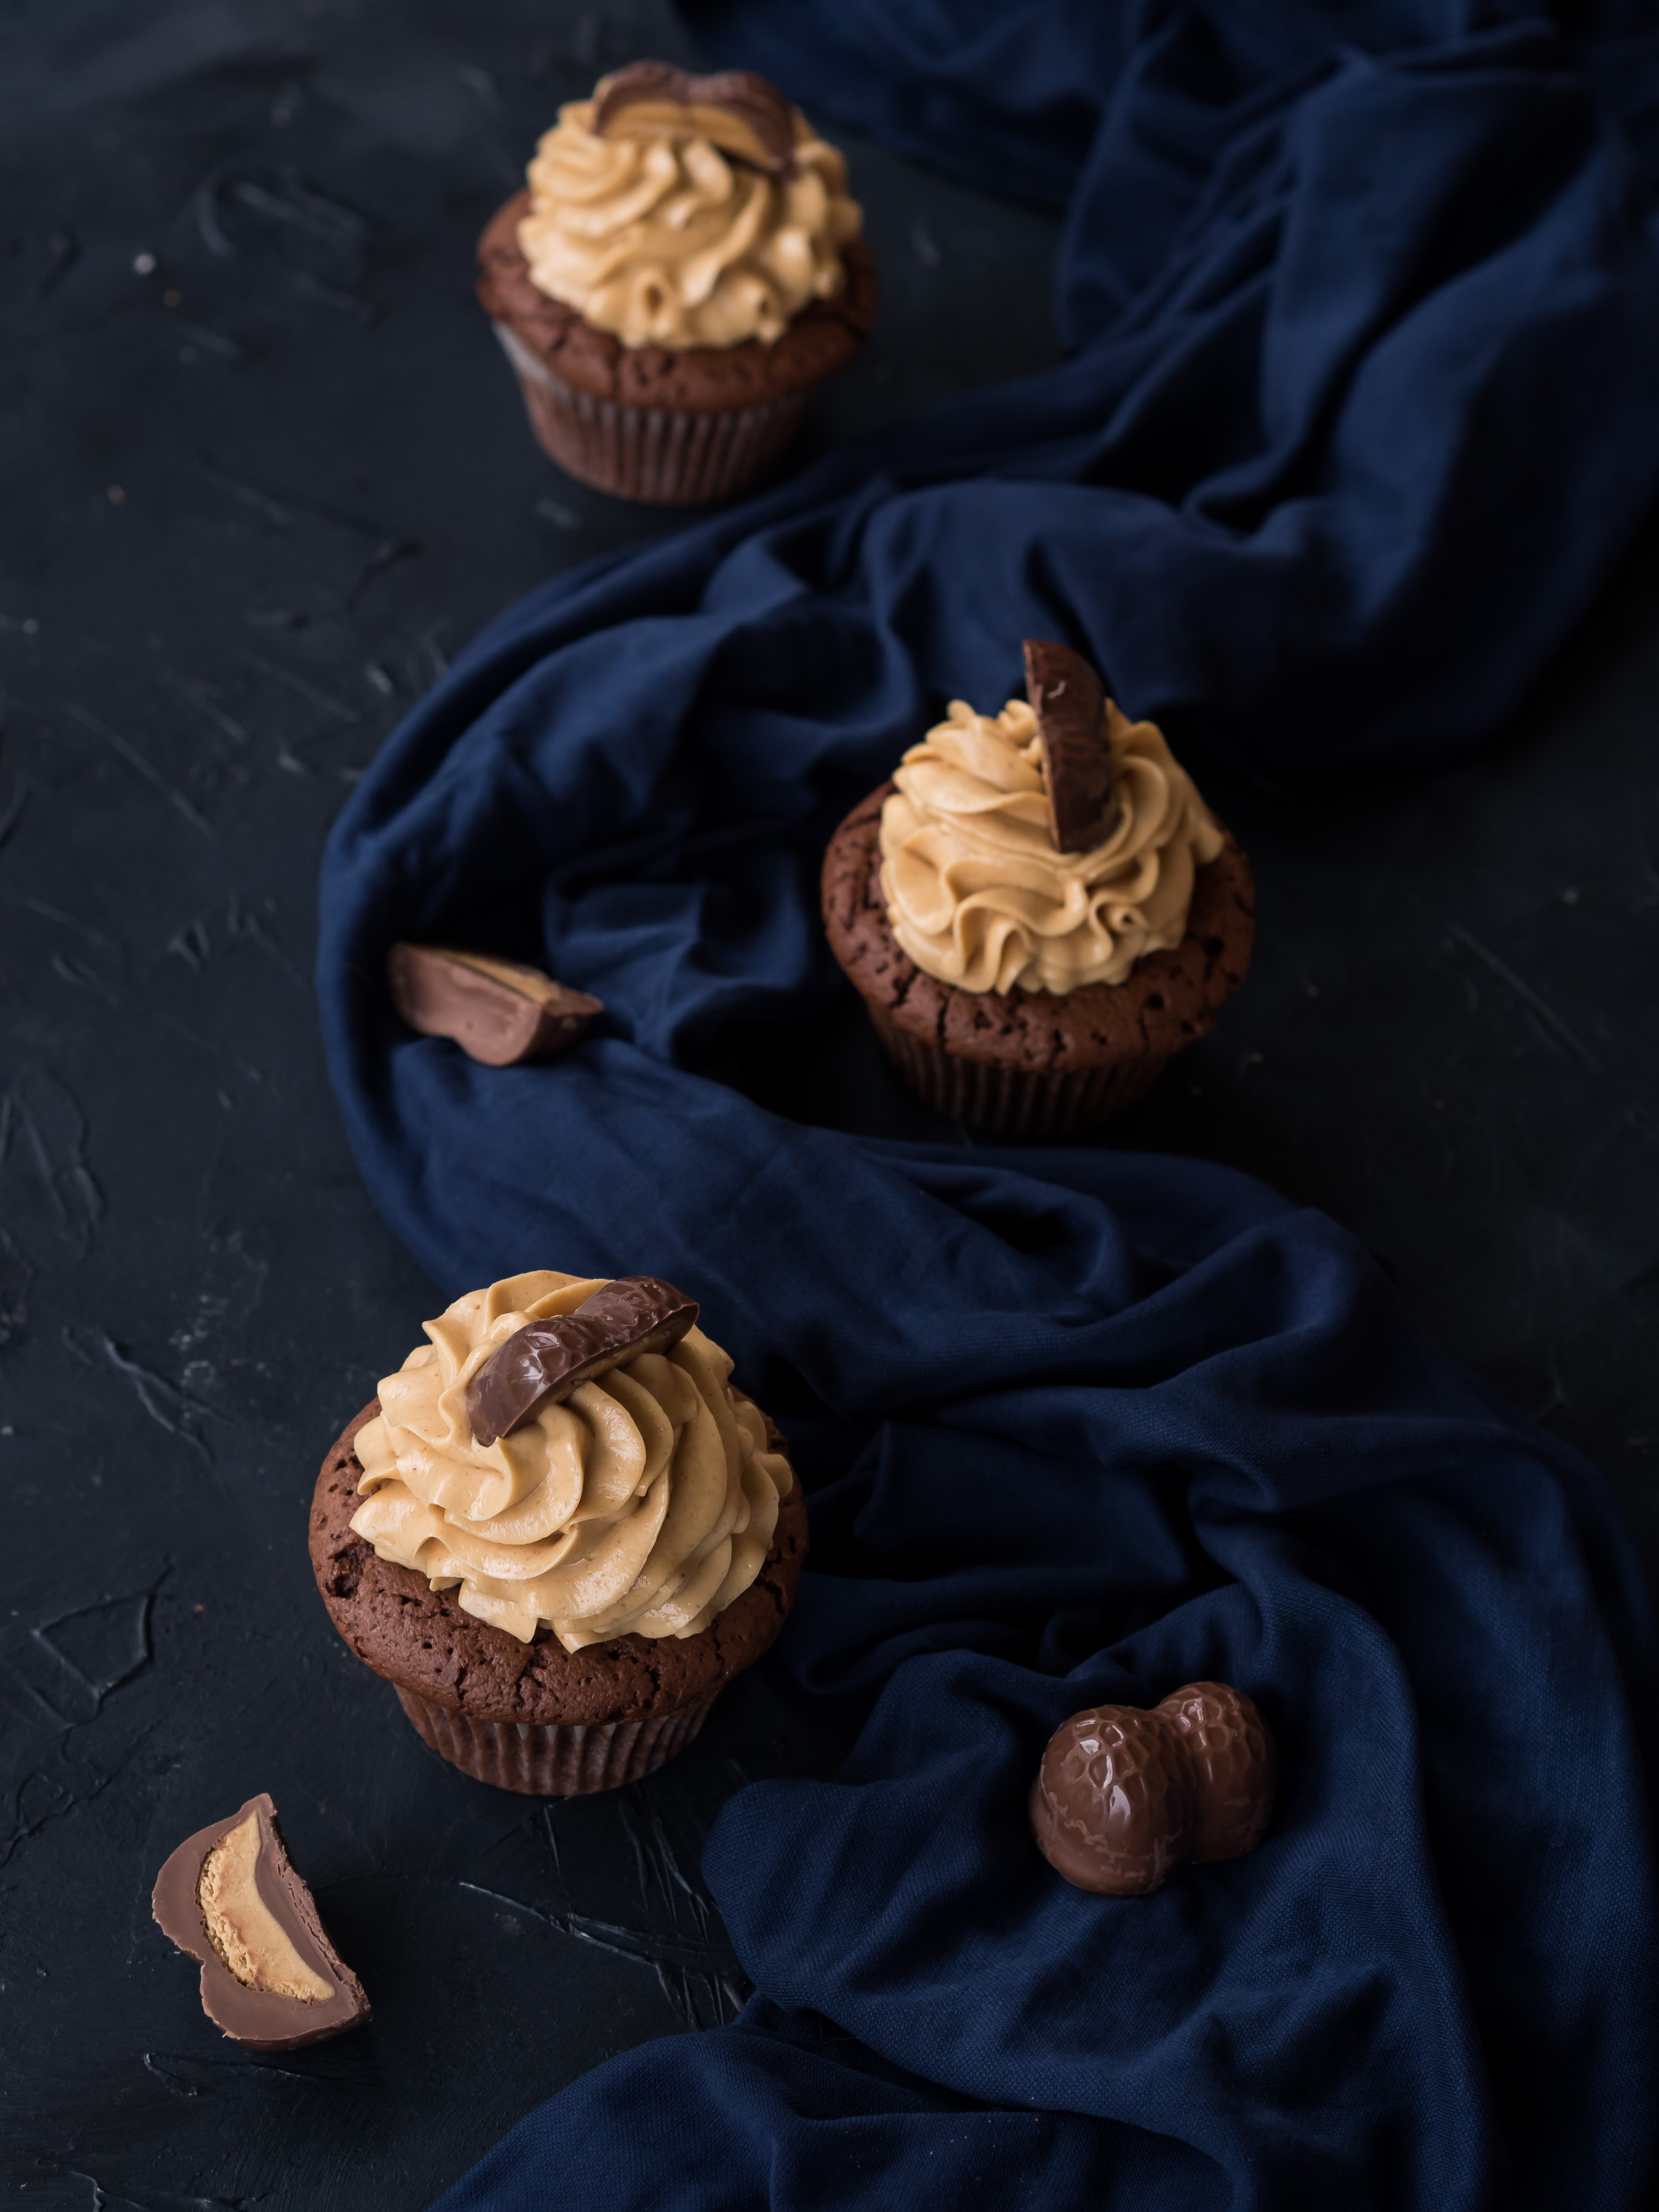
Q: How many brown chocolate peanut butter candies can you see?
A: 6